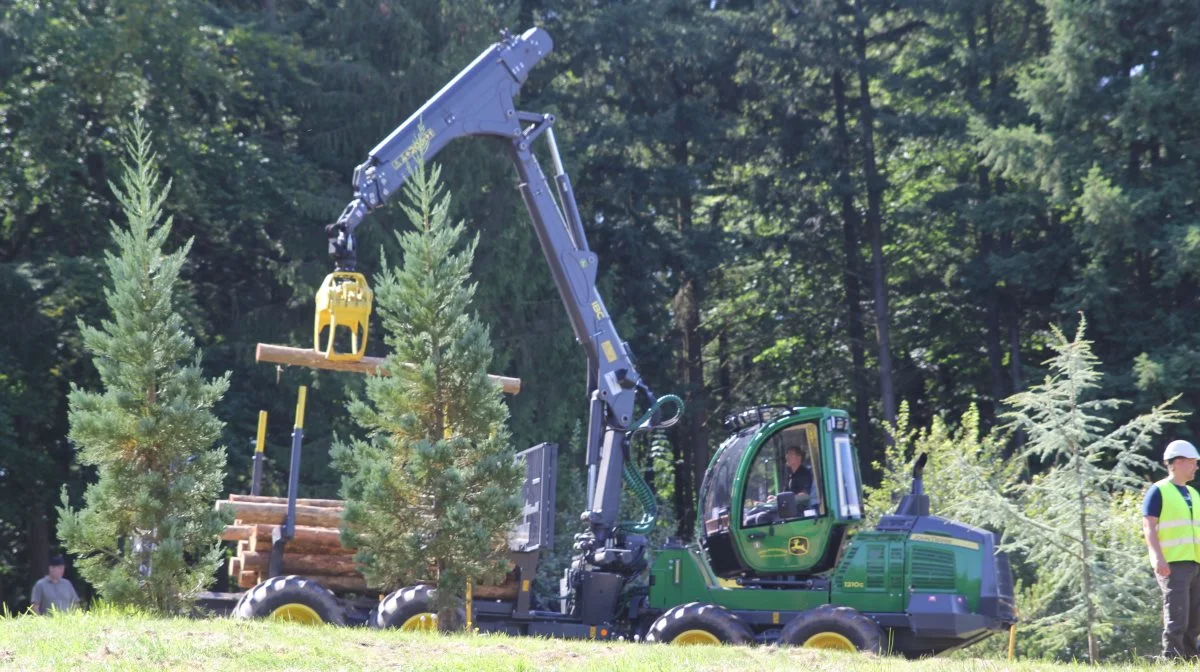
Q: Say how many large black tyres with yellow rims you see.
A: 4